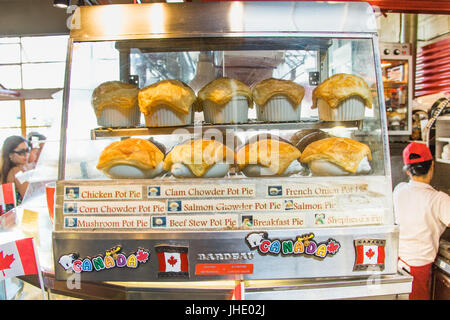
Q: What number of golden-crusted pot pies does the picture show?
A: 9